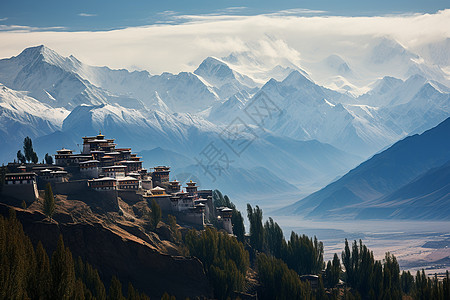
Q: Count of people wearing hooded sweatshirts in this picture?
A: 0